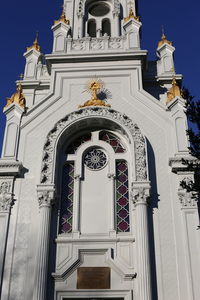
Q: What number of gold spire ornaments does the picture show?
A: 6